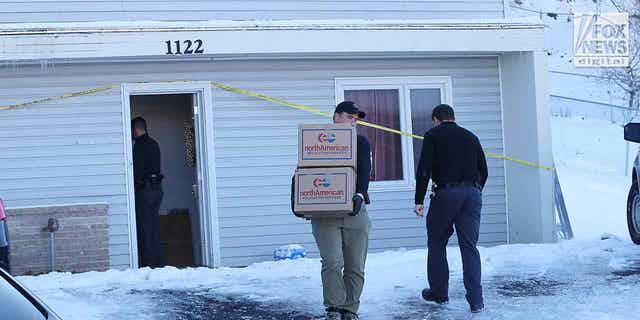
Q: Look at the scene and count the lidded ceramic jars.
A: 0